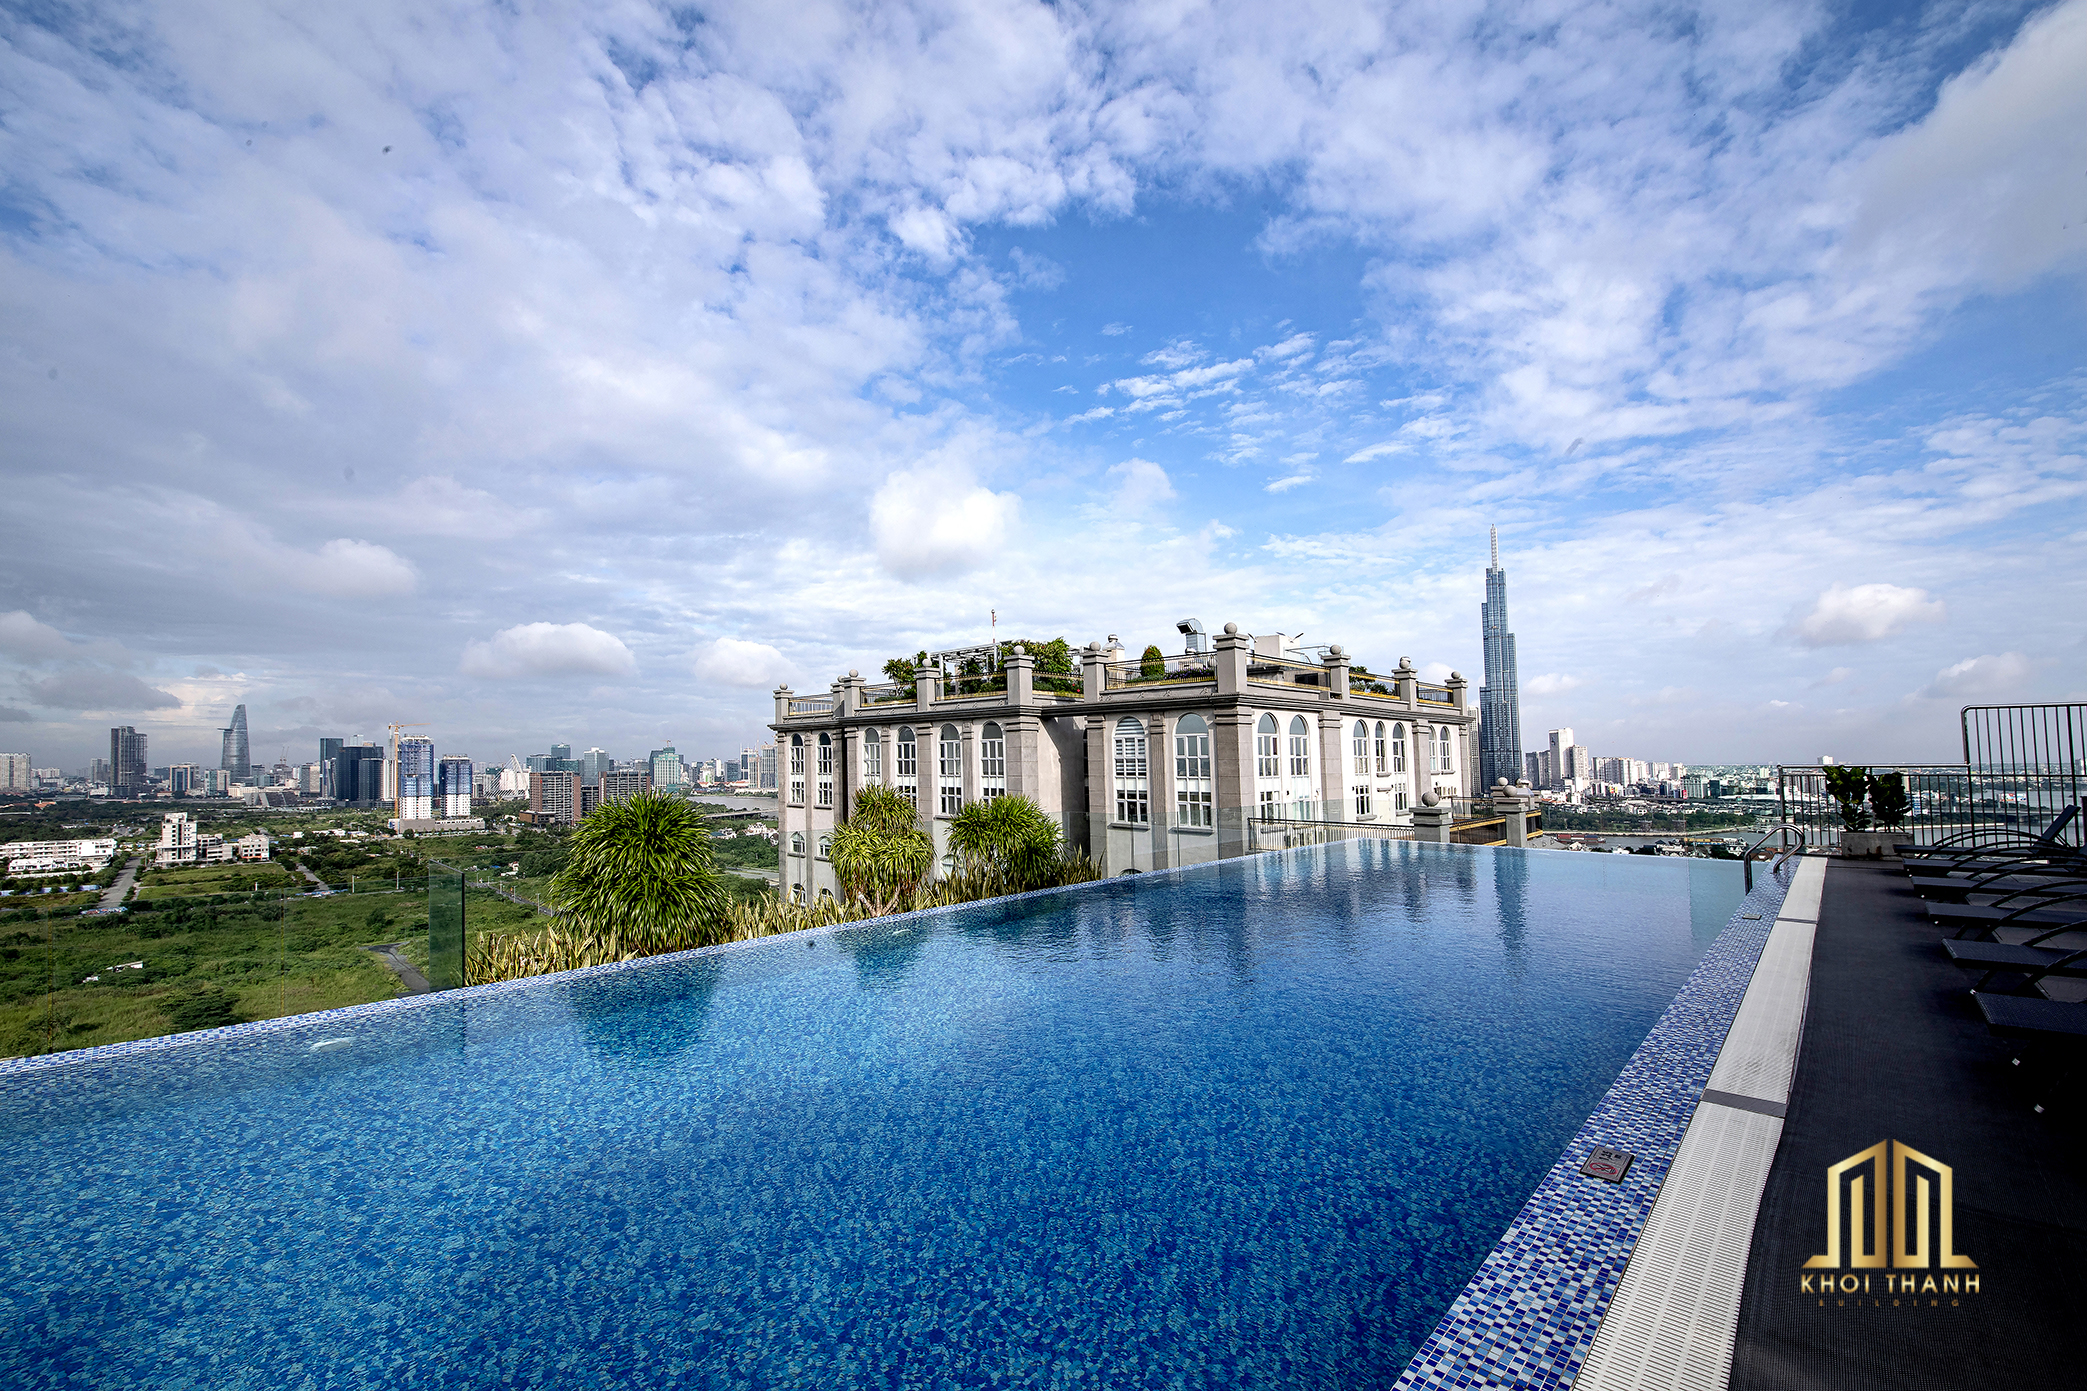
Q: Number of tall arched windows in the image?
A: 15